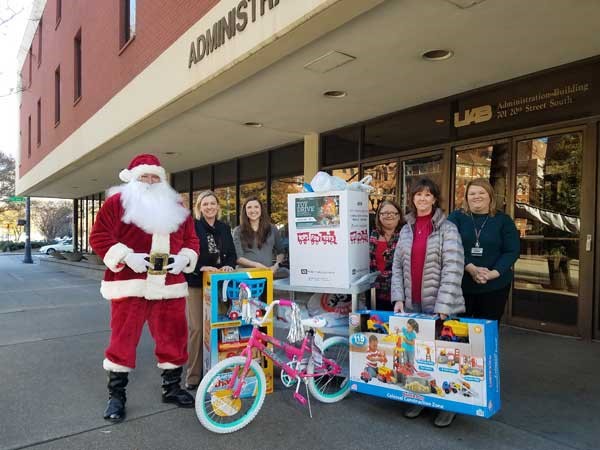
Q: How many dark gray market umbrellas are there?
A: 0